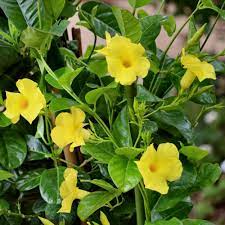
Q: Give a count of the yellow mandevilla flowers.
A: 6